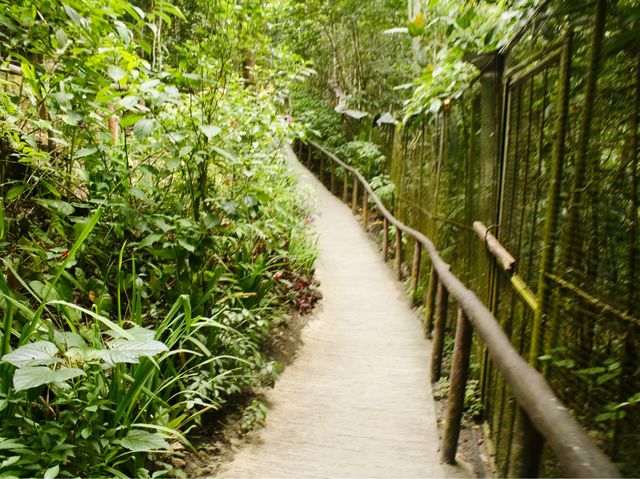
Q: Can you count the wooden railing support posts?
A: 14